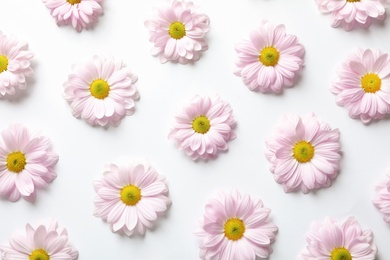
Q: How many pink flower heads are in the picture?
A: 15